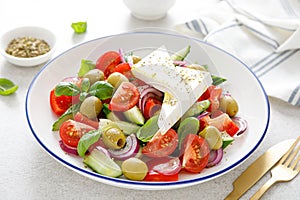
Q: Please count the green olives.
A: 7